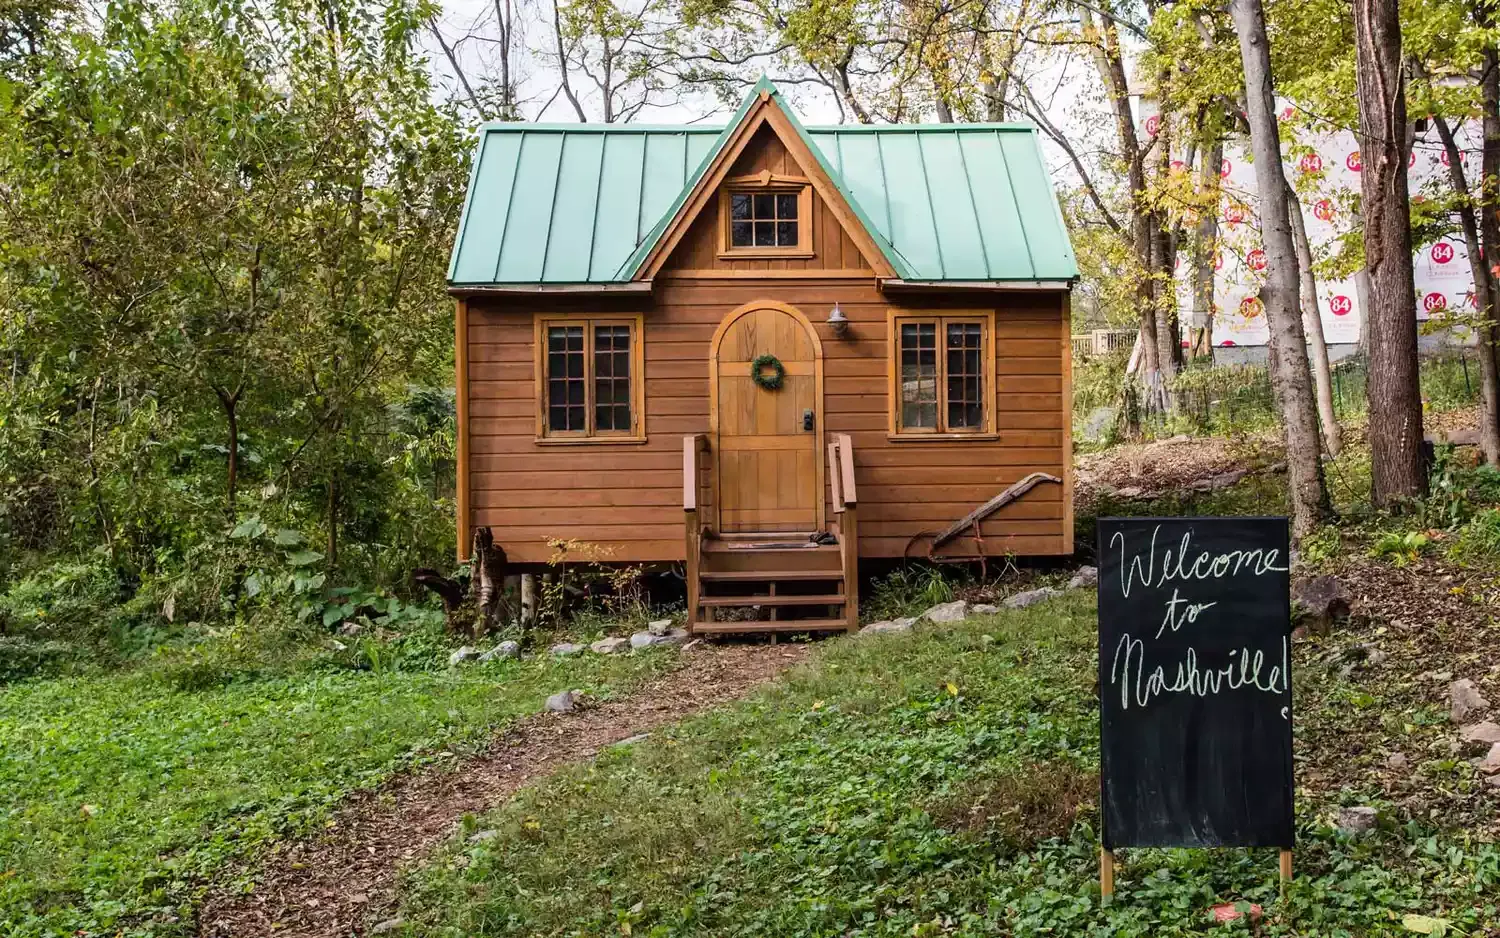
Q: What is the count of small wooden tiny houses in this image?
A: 1